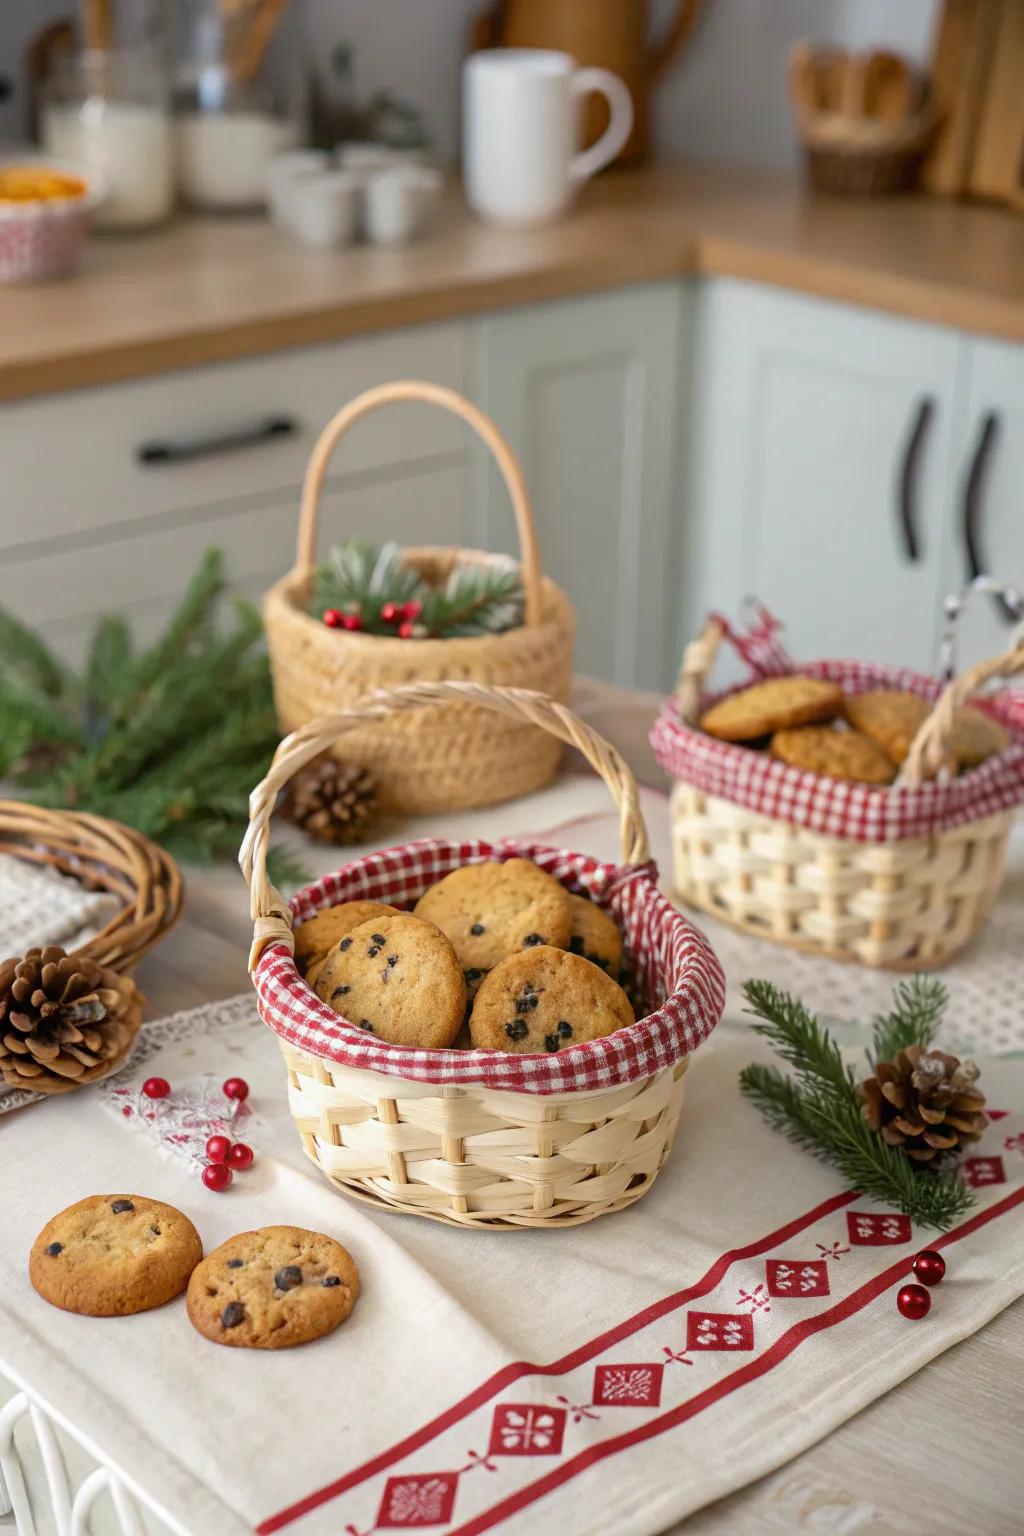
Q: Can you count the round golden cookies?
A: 11